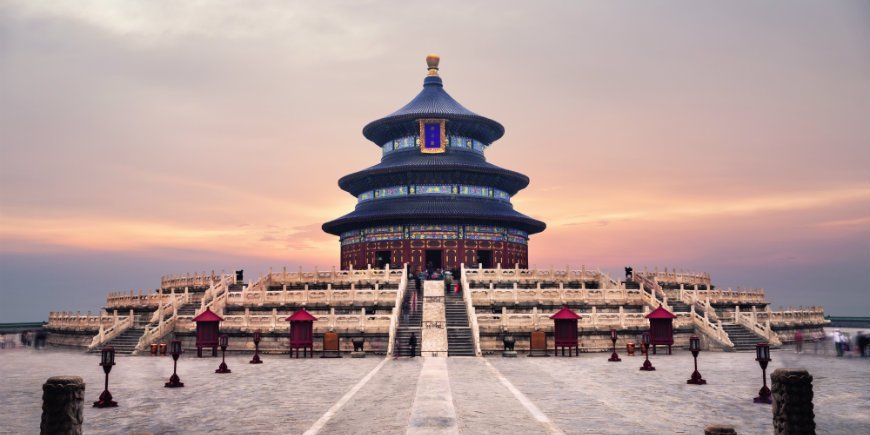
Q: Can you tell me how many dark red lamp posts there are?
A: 8